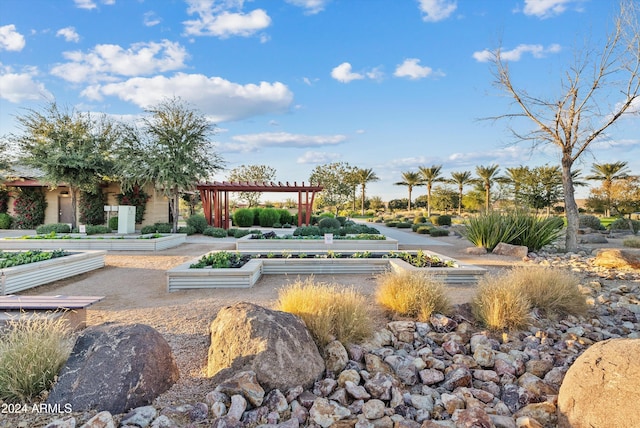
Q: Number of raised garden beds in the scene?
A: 4